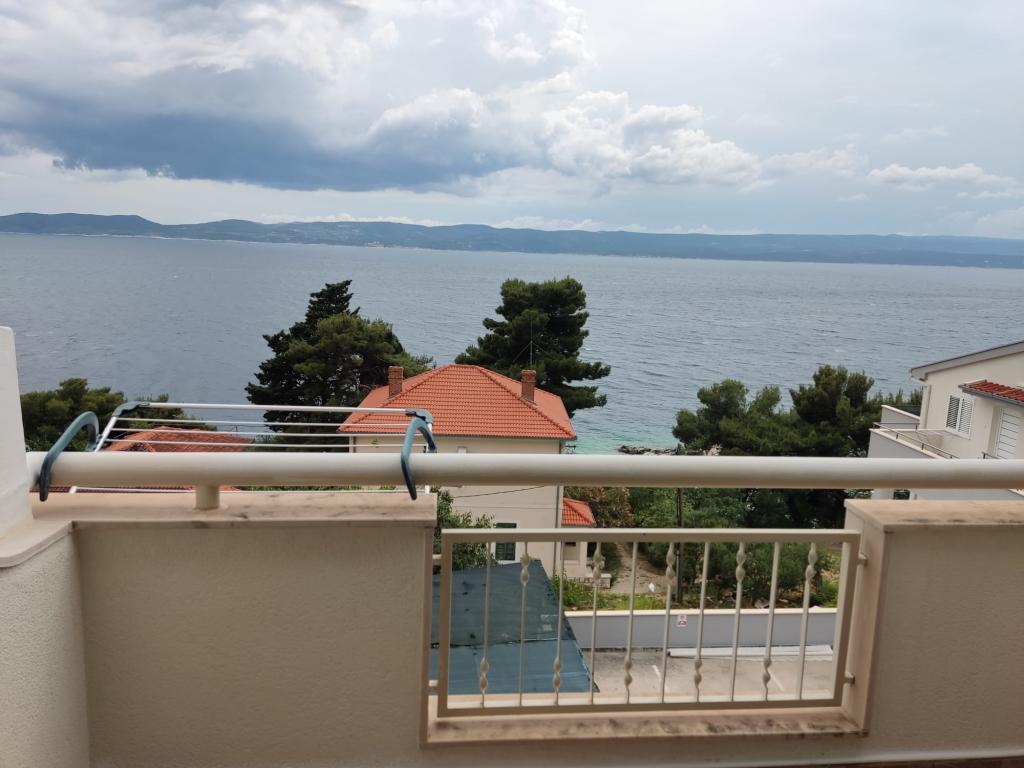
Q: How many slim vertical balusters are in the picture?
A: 10